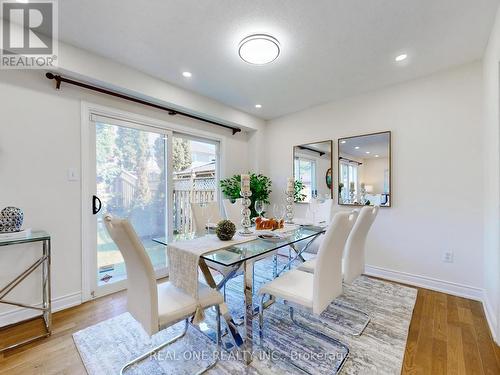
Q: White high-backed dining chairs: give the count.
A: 6